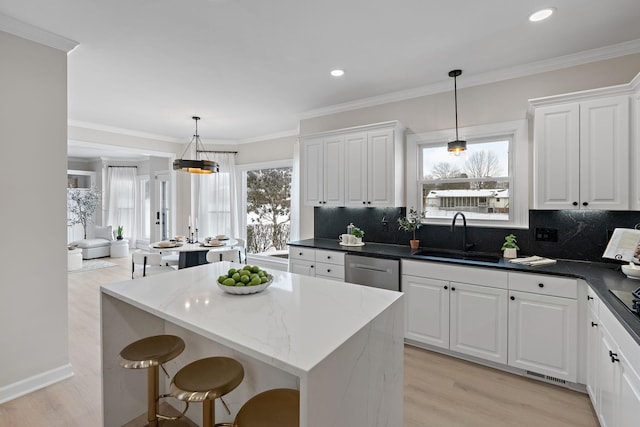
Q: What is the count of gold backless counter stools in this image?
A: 3